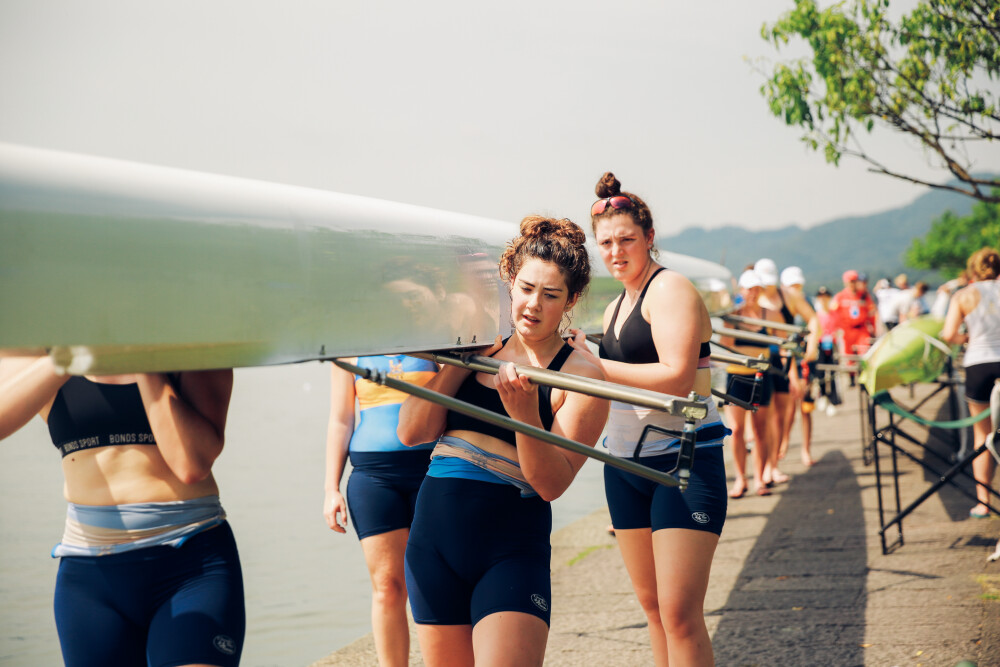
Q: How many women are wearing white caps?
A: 3